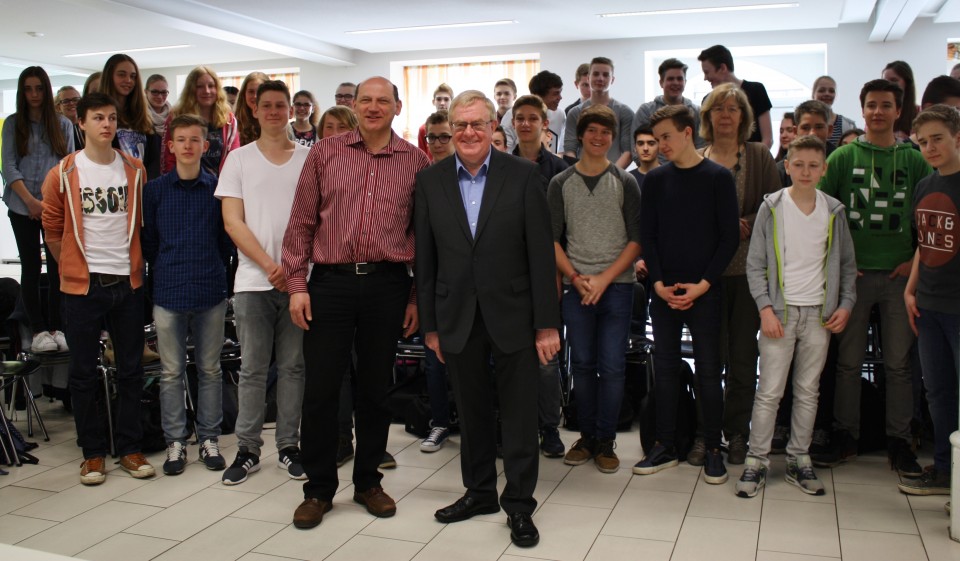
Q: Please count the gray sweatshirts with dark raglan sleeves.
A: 1